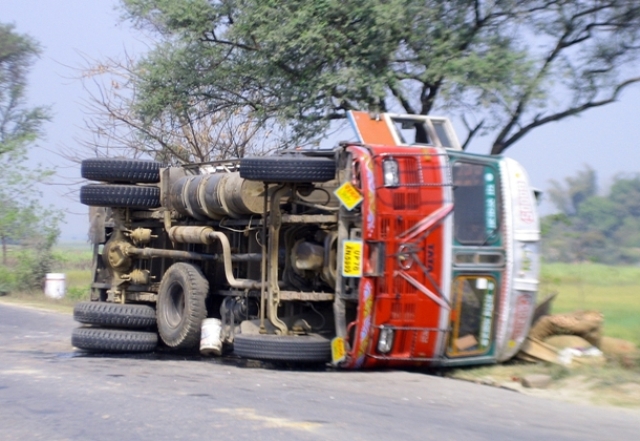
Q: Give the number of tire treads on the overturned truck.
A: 7